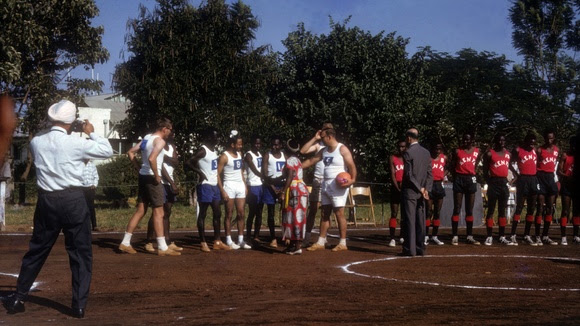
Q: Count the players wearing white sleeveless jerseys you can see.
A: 8